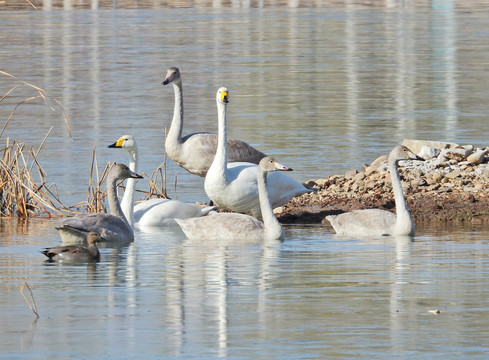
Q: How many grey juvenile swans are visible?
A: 4